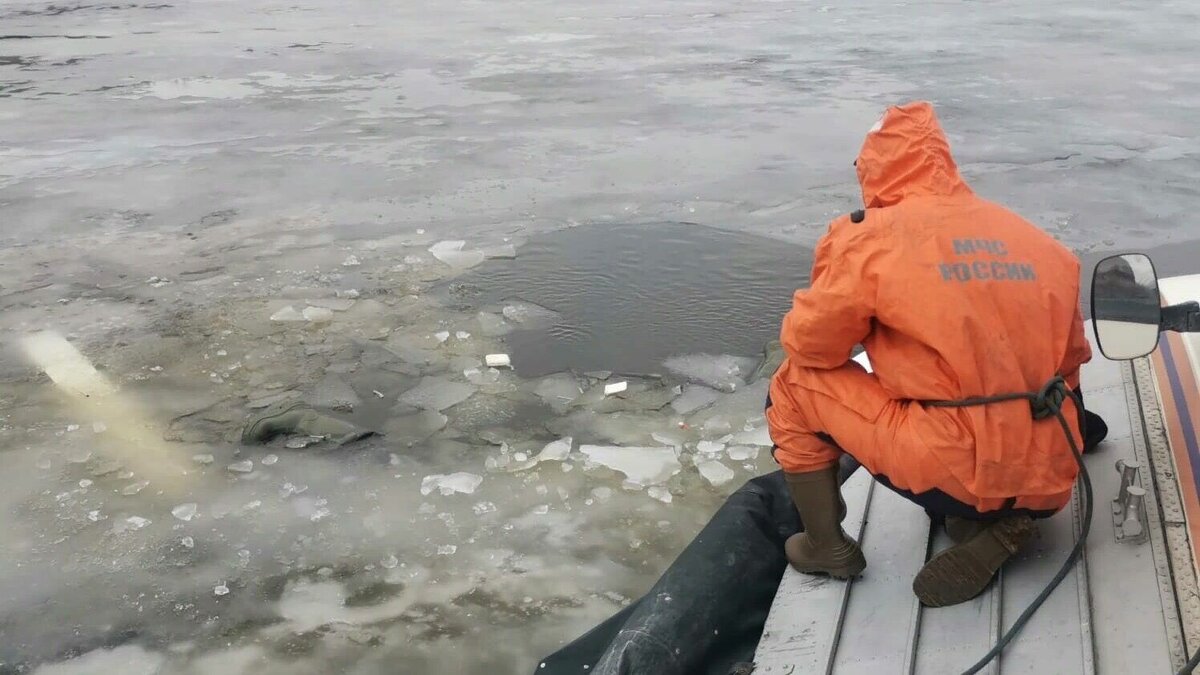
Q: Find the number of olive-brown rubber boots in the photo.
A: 2